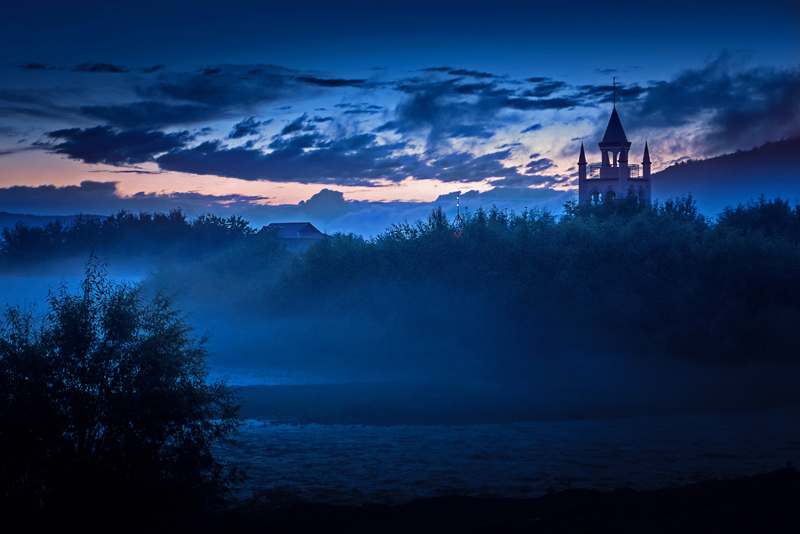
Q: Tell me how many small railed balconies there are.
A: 2